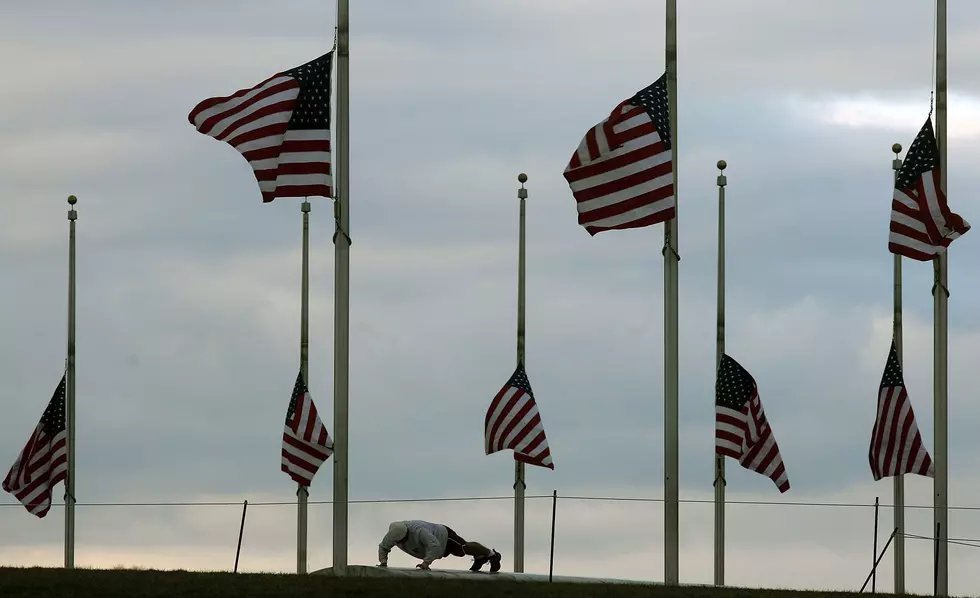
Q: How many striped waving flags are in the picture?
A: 8